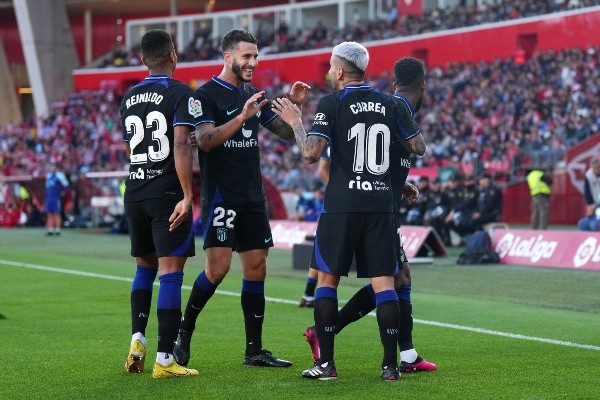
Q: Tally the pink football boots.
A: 2